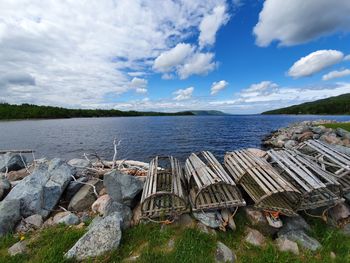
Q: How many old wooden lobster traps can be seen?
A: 5